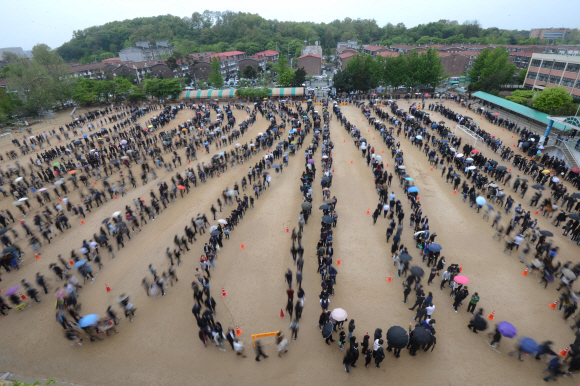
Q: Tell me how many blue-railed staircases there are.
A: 1